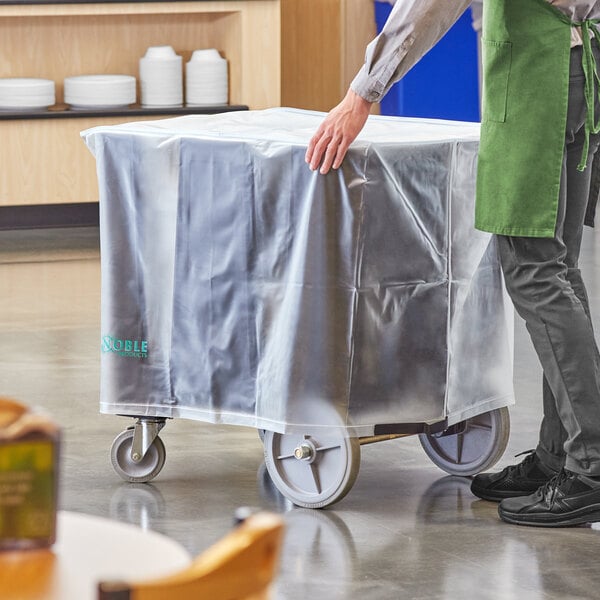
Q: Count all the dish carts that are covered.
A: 1